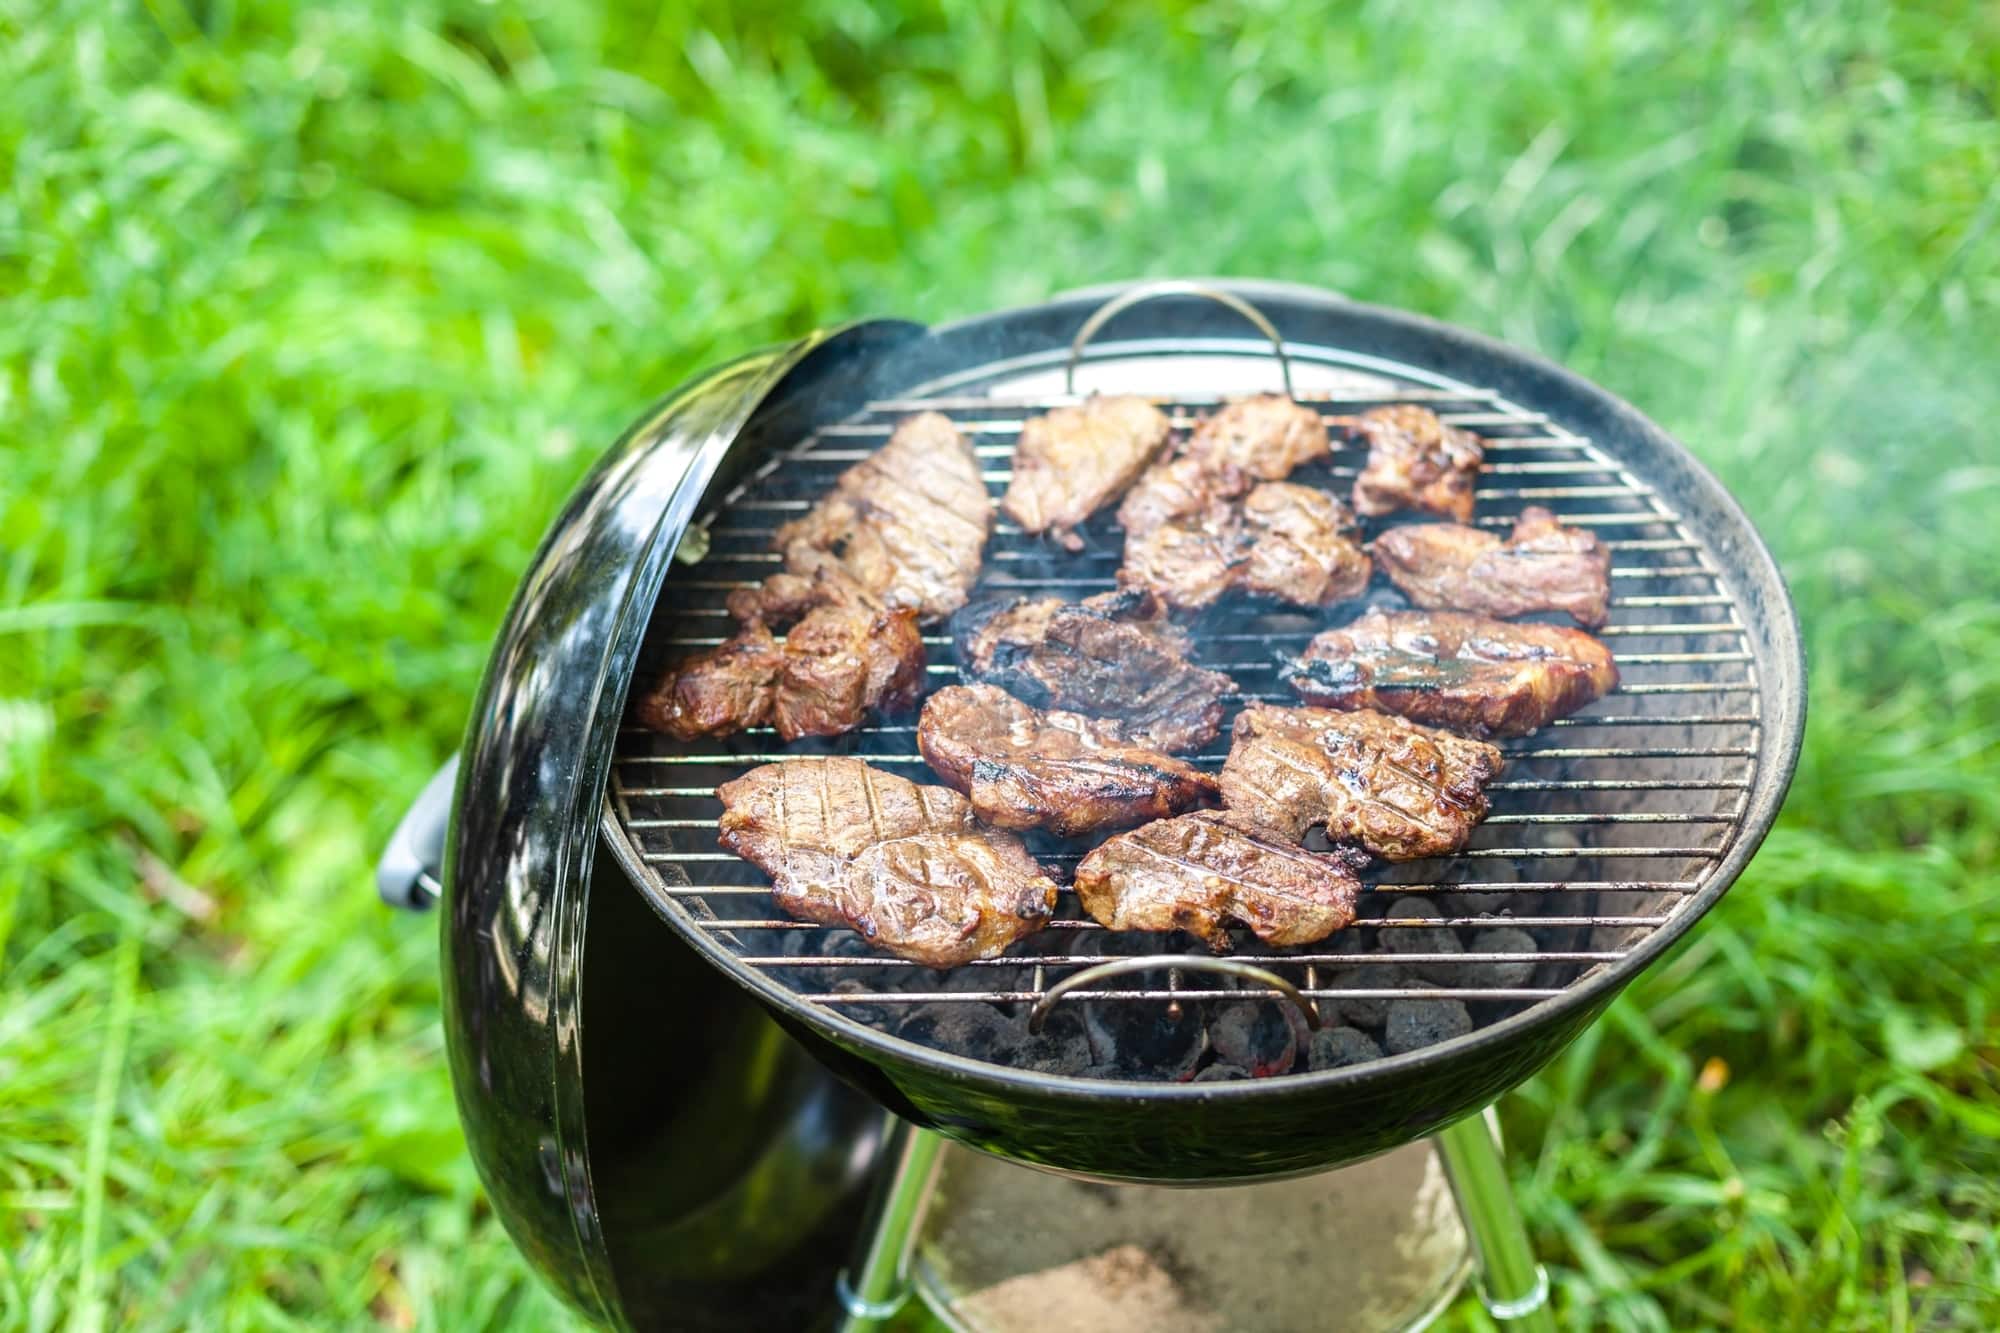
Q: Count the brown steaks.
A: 13